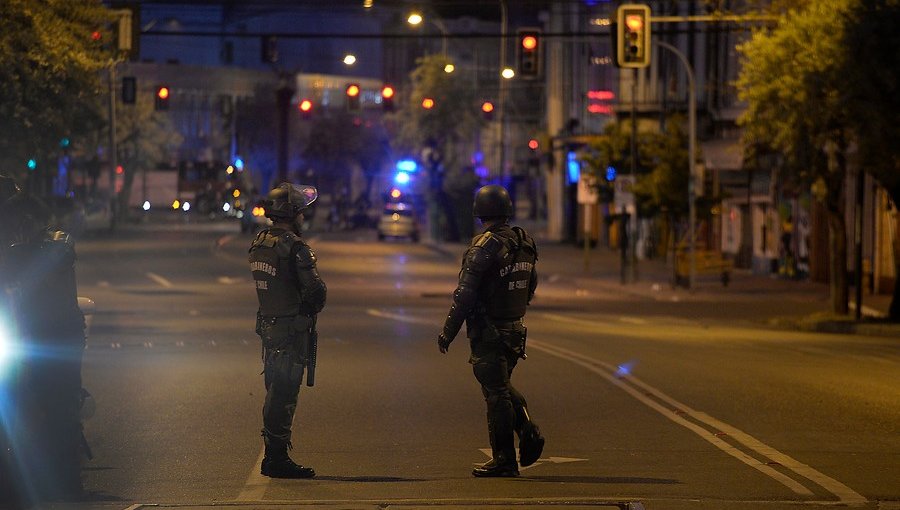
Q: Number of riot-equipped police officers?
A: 2